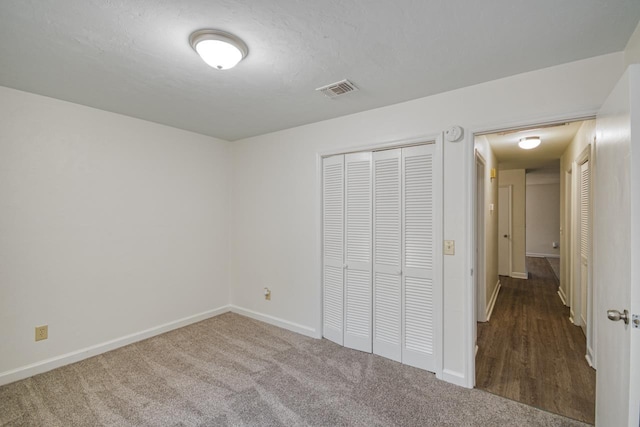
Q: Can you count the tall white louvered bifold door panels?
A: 4